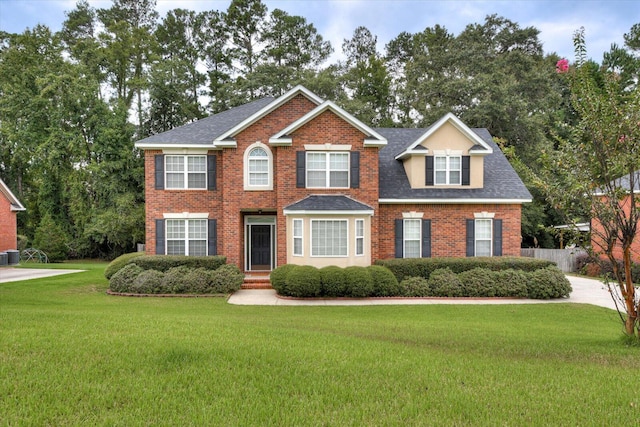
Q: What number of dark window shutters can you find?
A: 12